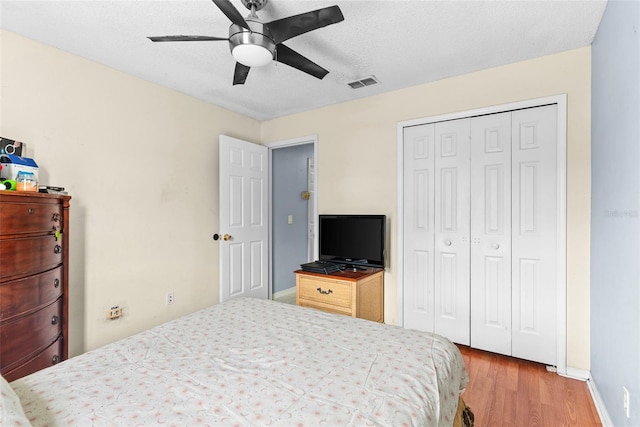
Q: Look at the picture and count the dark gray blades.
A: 5